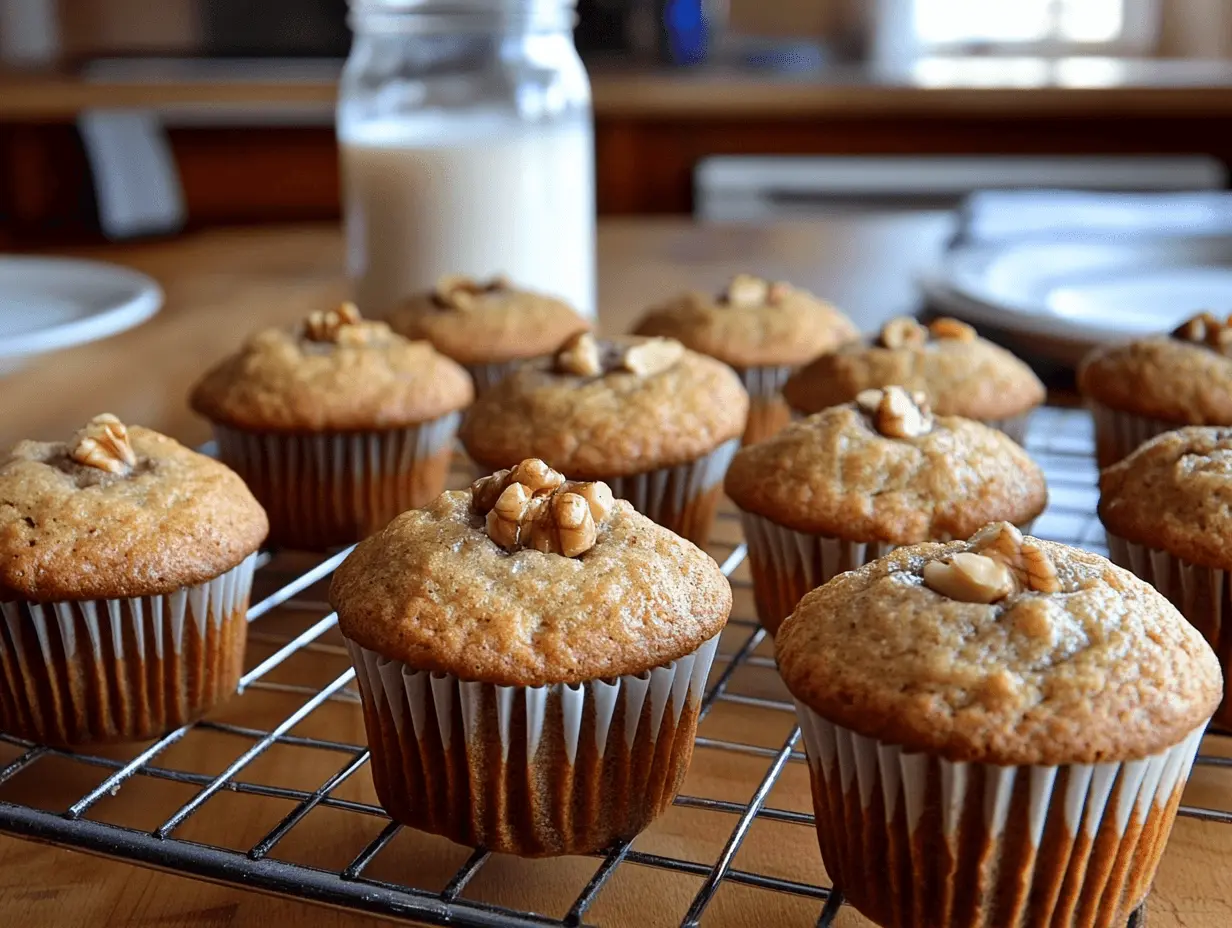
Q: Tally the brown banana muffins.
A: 11